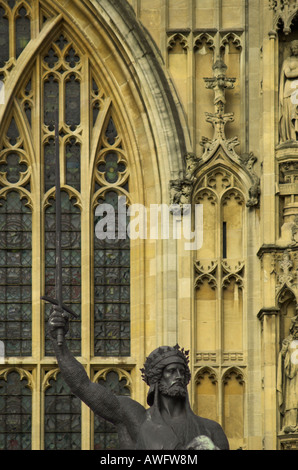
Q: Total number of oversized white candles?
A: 0